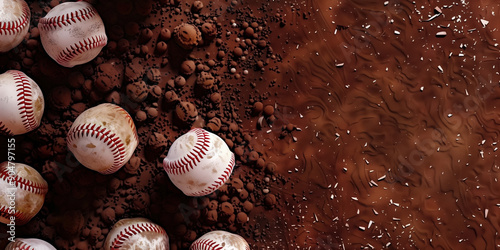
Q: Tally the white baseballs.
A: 9